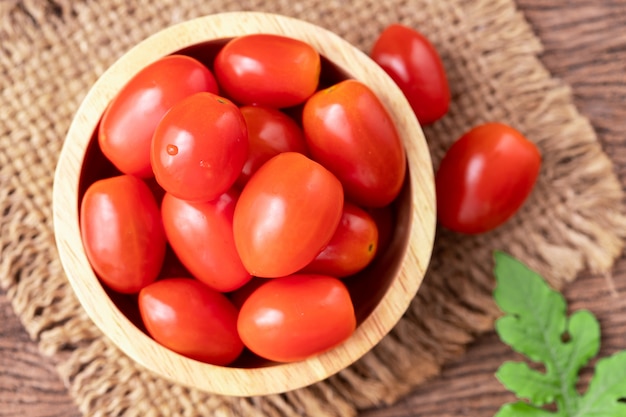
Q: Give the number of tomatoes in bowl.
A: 11